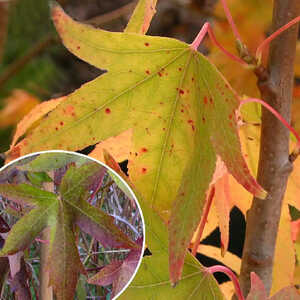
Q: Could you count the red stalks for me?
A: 5